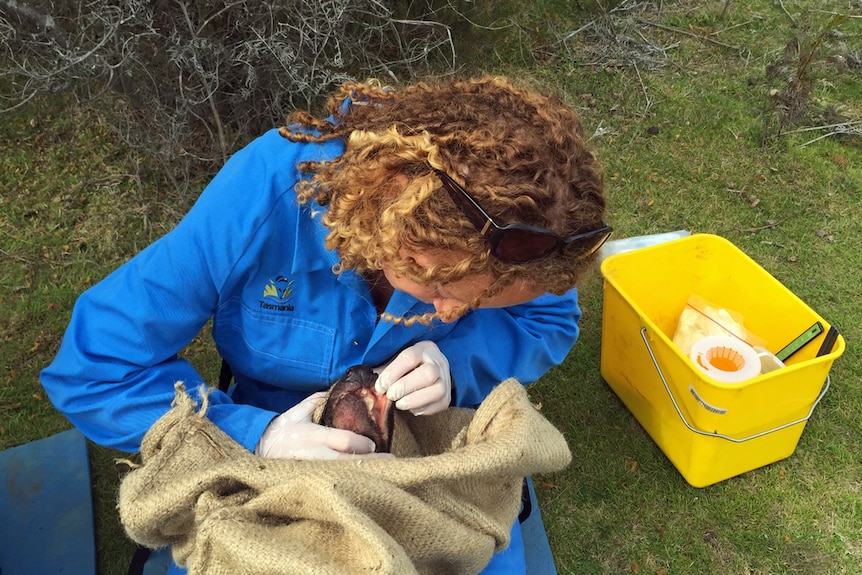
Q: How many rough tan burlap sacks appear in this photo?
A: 1